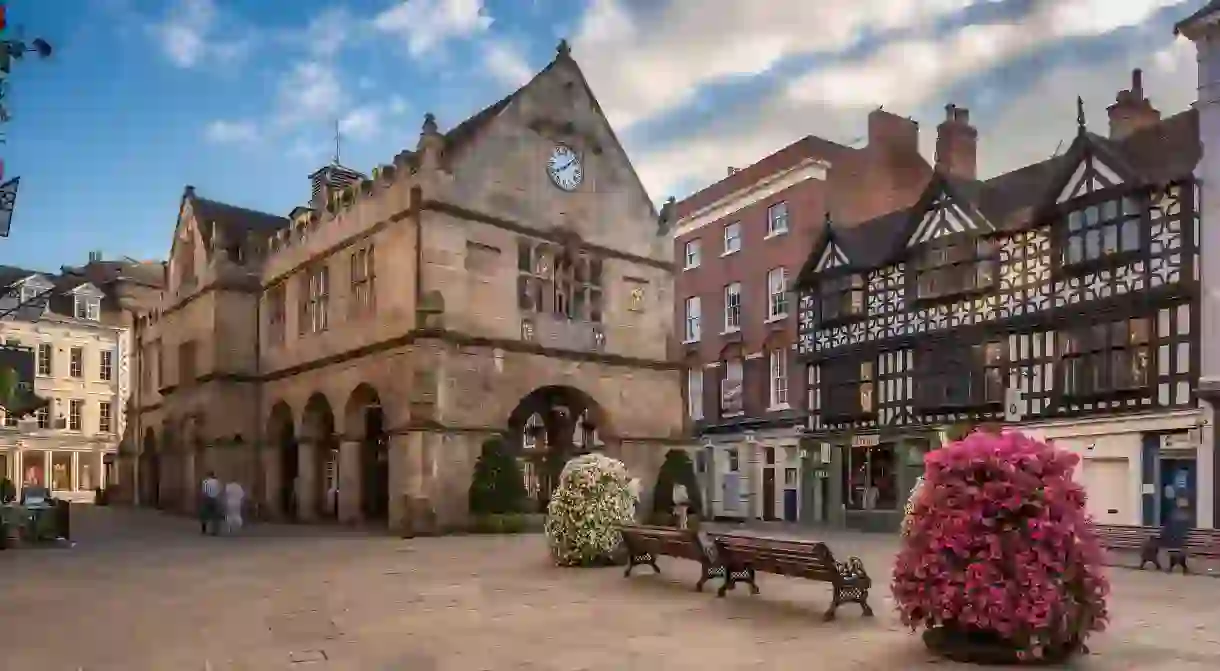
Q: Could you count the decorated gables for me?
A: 3